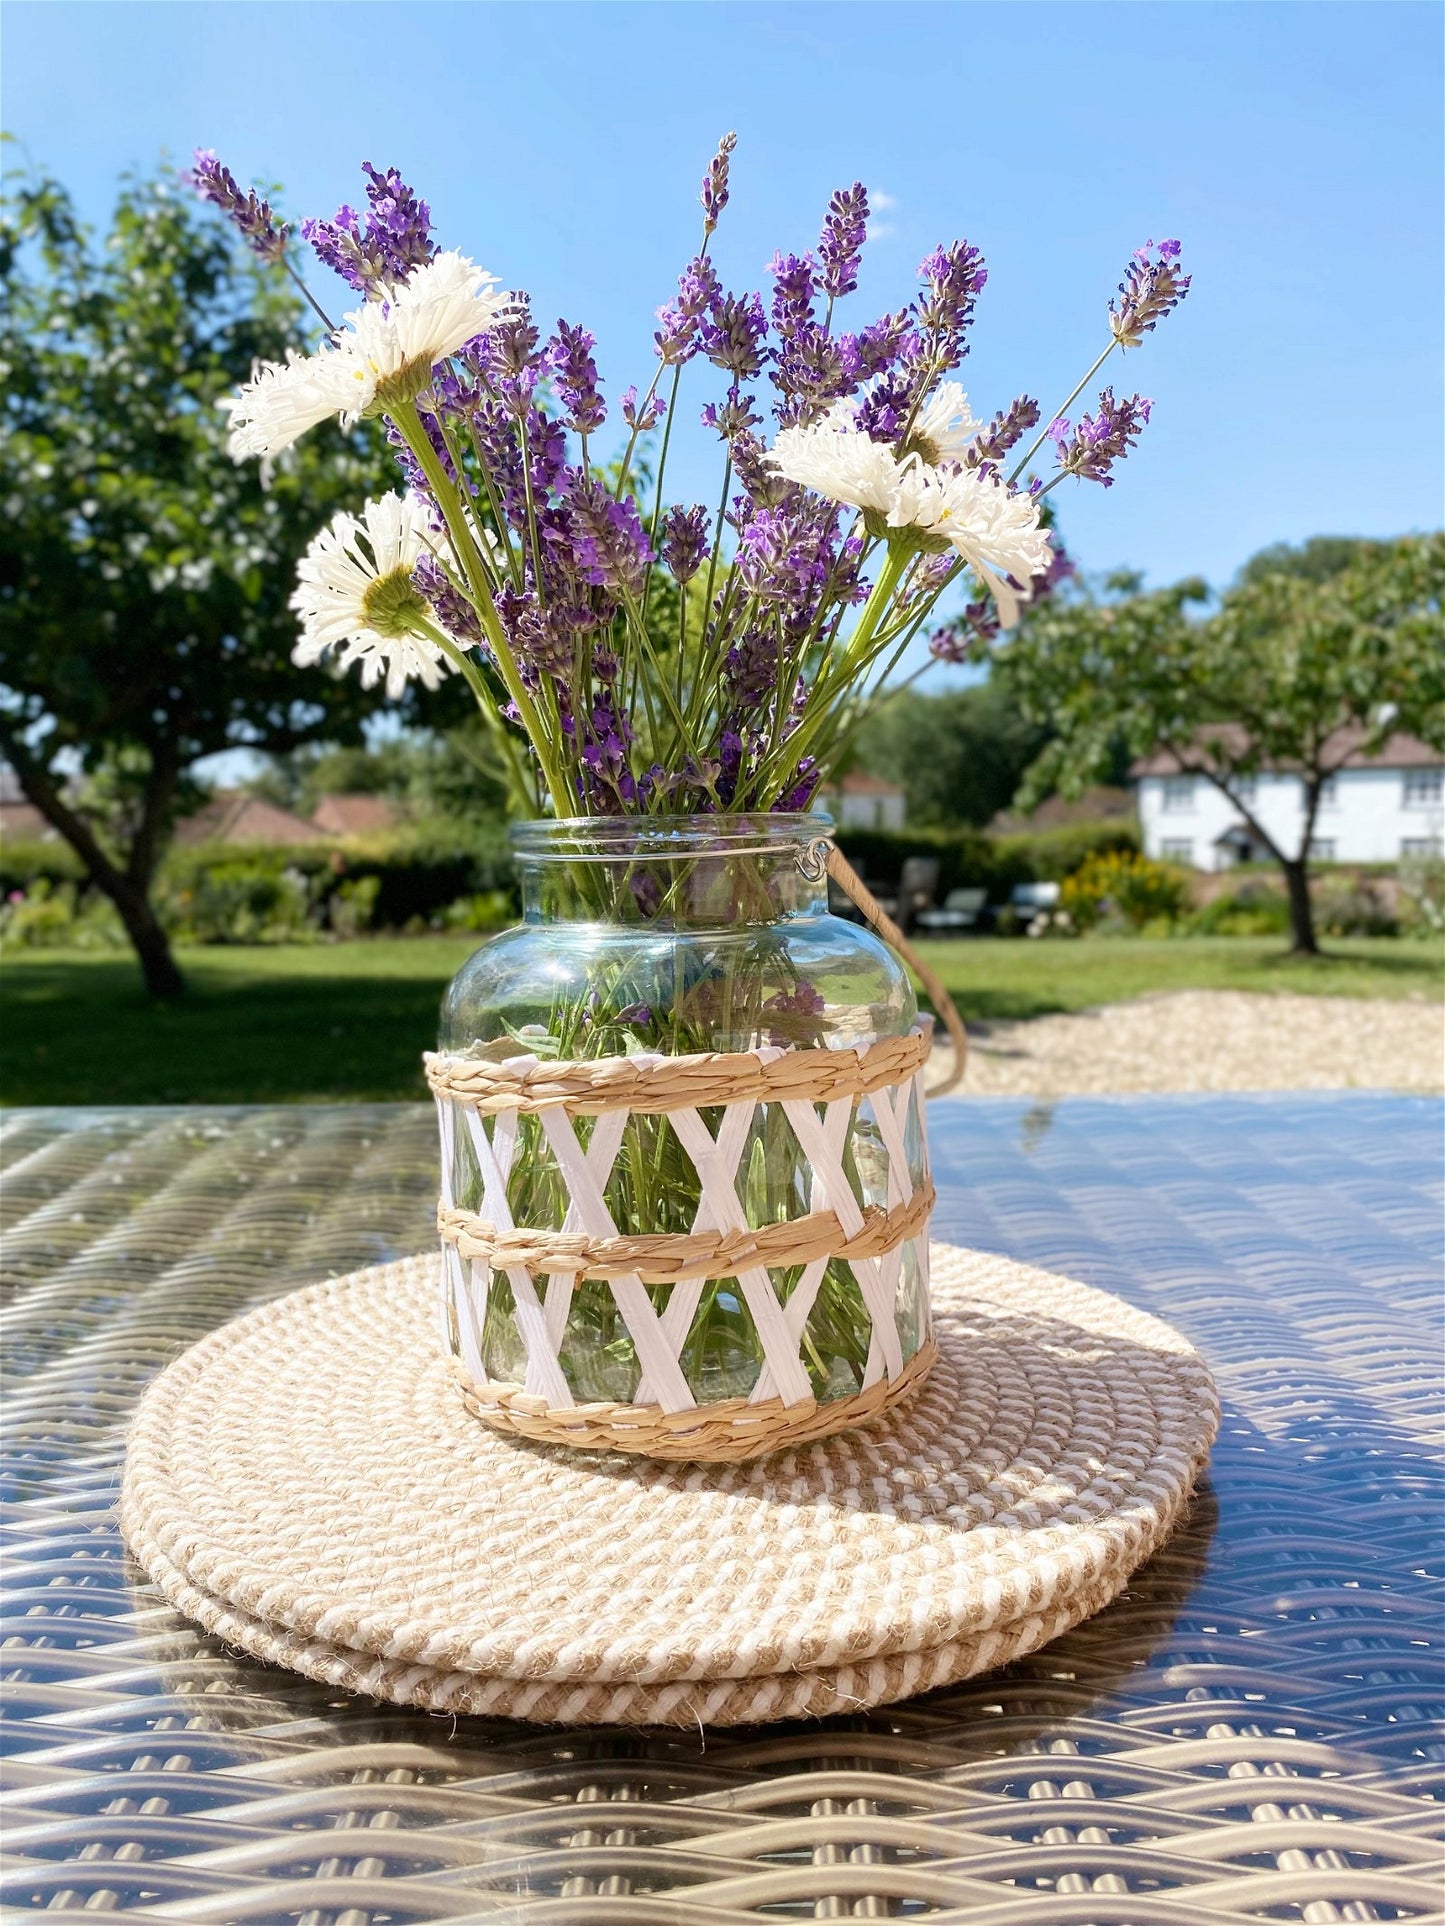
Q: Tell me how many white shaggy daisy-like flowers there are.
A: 4